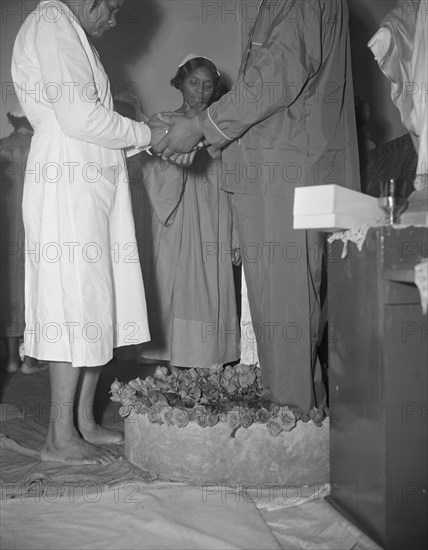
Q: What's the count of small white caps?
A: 1